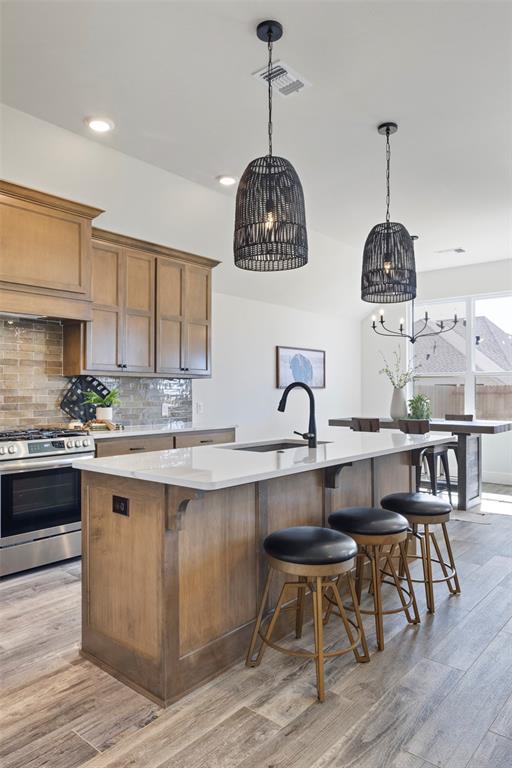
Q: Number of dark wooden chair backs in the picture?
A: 3